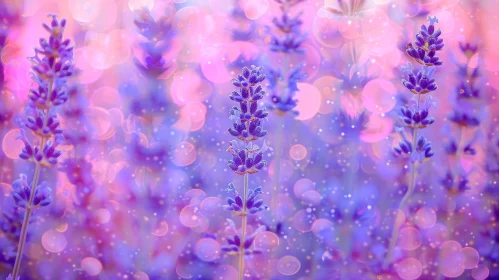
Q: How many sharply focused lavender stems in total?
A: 3